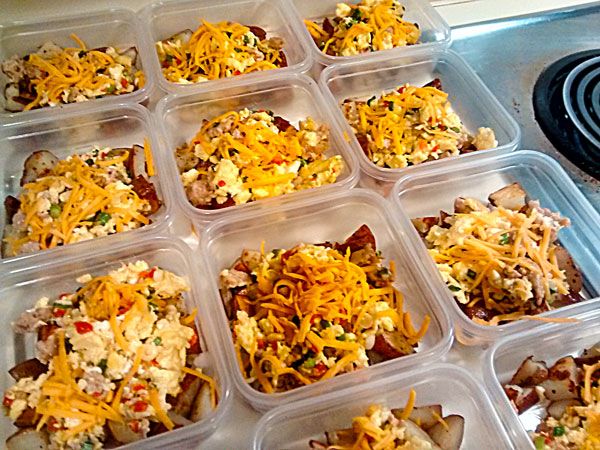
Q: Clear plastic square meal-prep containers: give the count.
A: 11